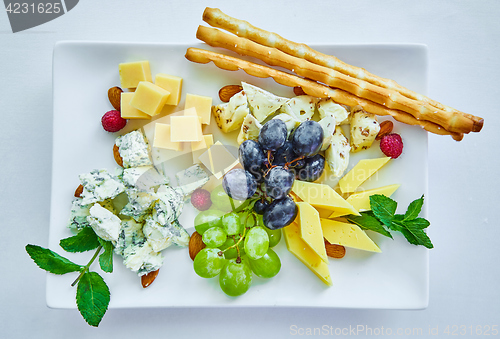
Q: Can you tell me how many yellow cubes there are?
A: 9